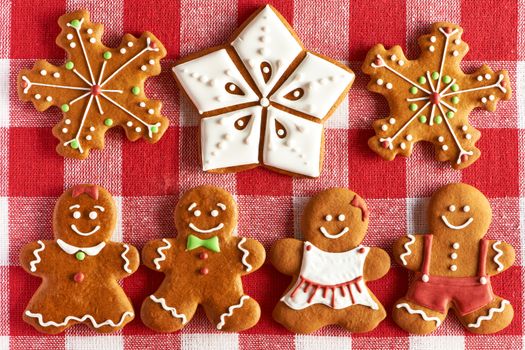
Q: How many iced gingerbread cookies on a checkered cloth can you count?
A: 7